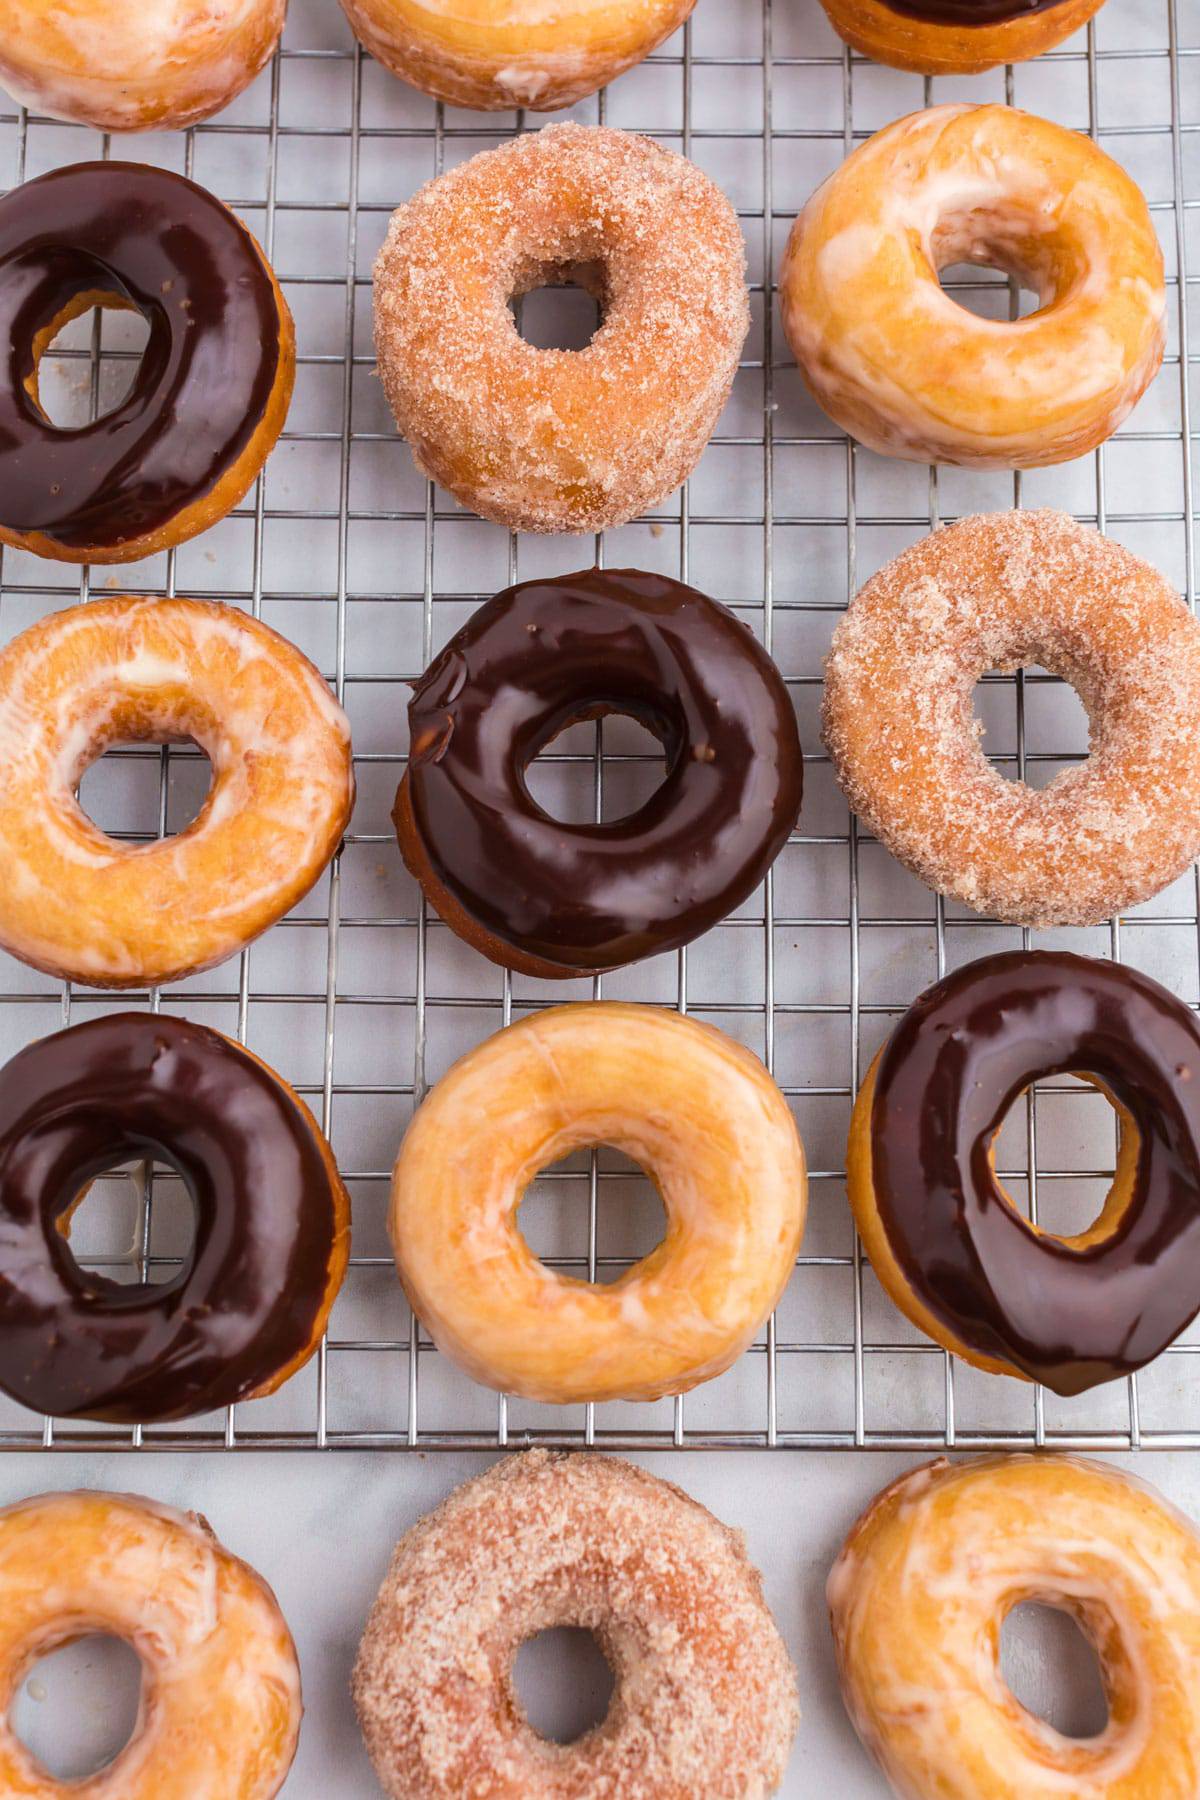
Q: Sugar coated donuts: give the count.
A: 3